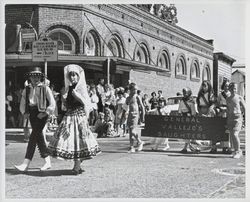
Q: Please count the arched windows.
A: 8